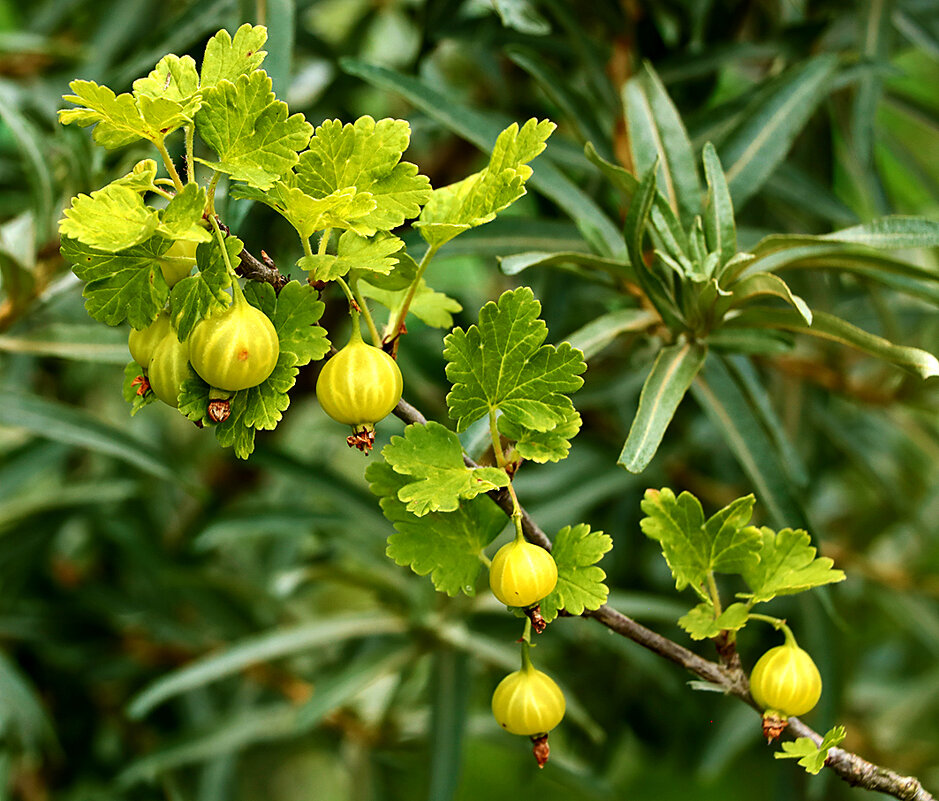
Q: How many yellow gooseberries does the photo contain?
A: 8